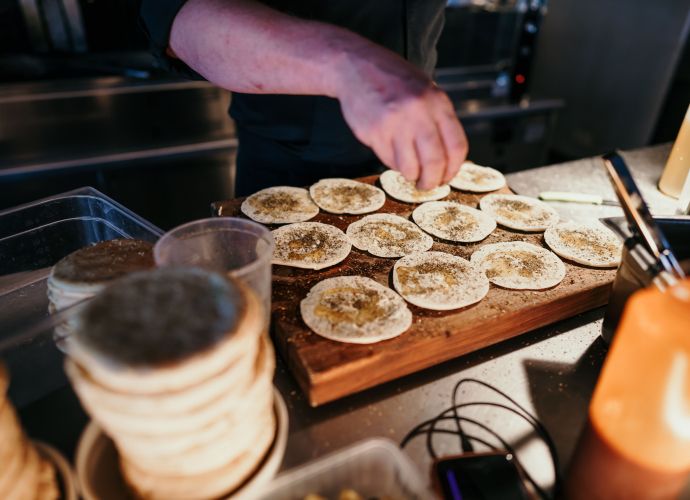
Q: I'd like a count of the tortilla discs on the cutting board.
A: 12